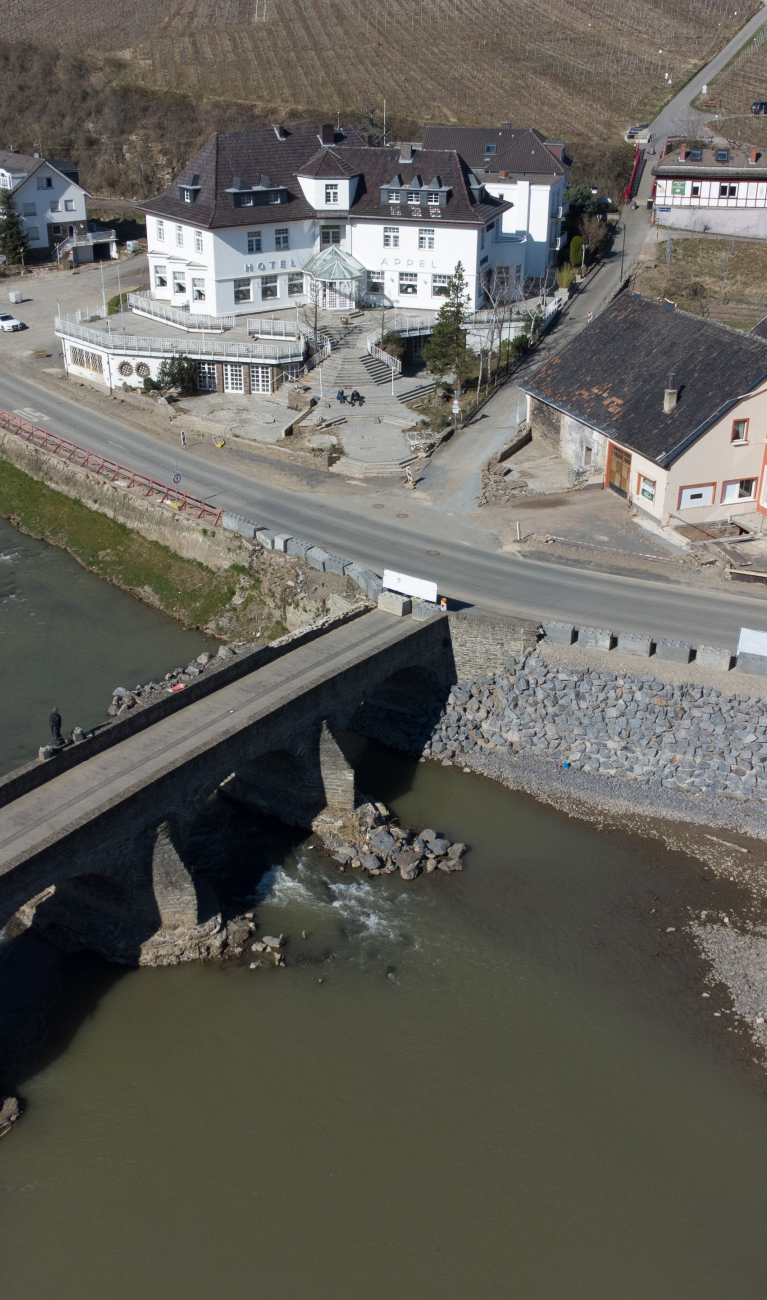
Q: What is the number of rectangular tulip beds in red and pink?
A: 0